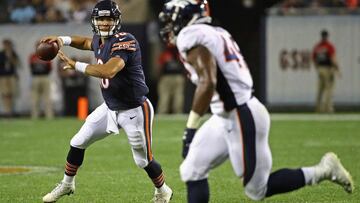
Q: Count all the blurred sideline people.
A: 4